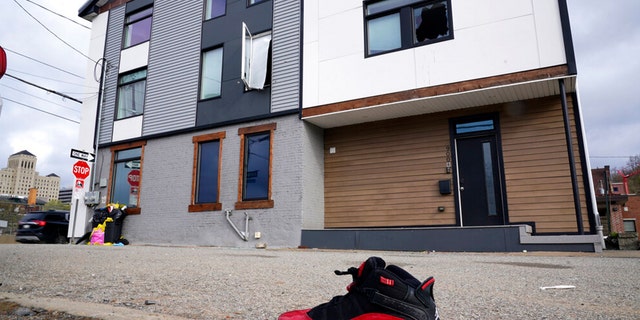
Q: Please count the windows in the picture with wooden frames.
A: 3